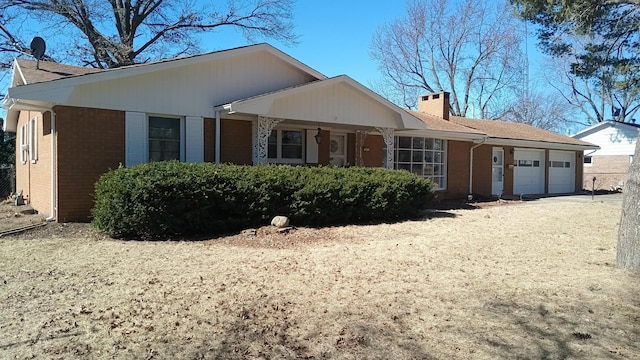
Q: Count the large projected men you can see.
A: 0